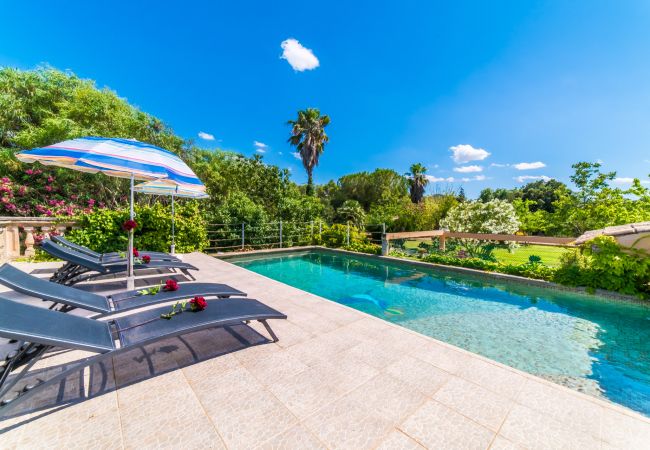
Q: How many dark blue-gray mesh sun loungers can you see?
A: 4